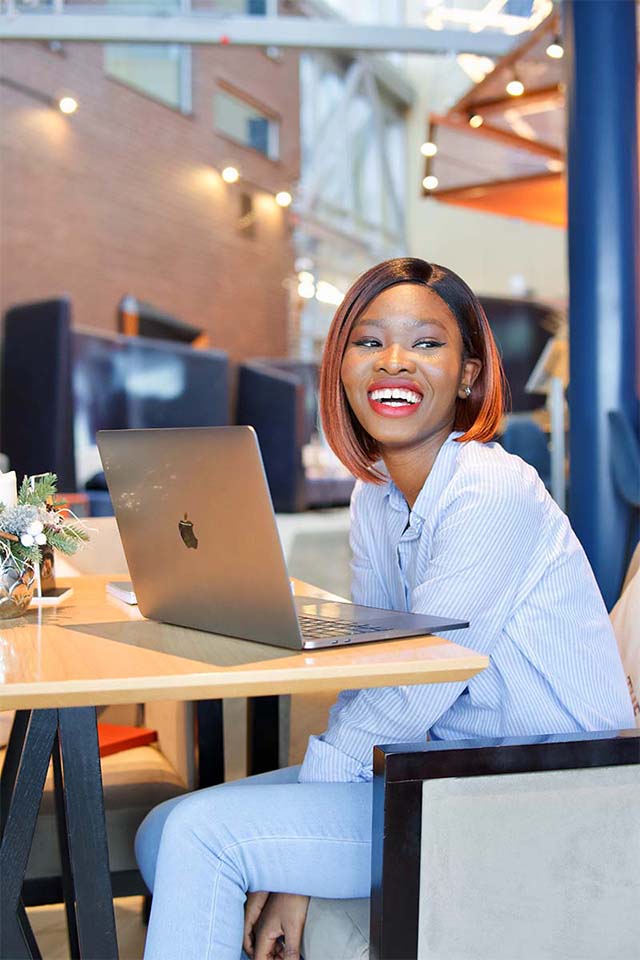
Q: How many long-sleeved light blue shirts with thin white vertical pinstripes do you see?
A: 1